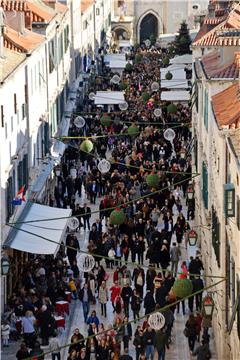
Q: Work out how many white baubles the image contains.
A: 11